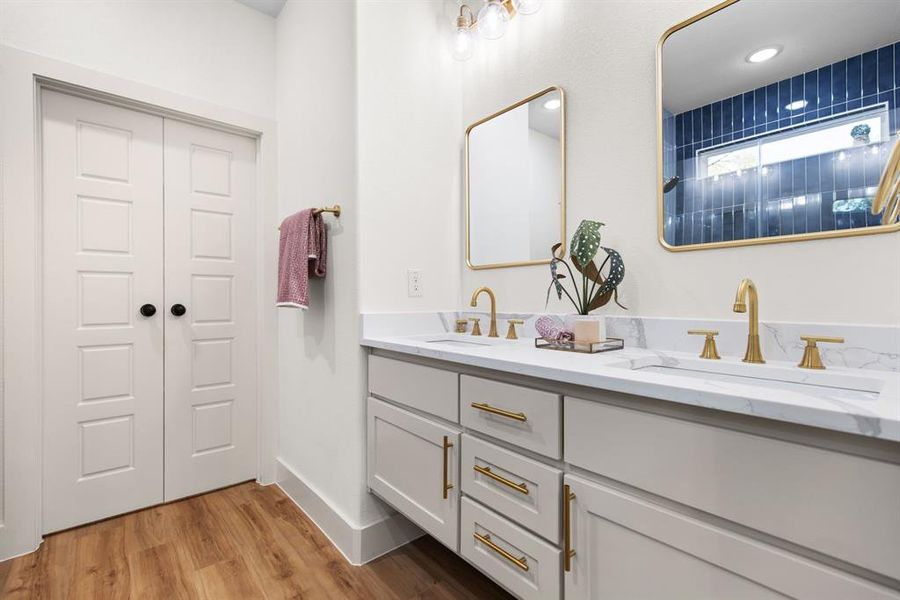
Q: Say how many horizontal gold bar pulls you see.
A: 3